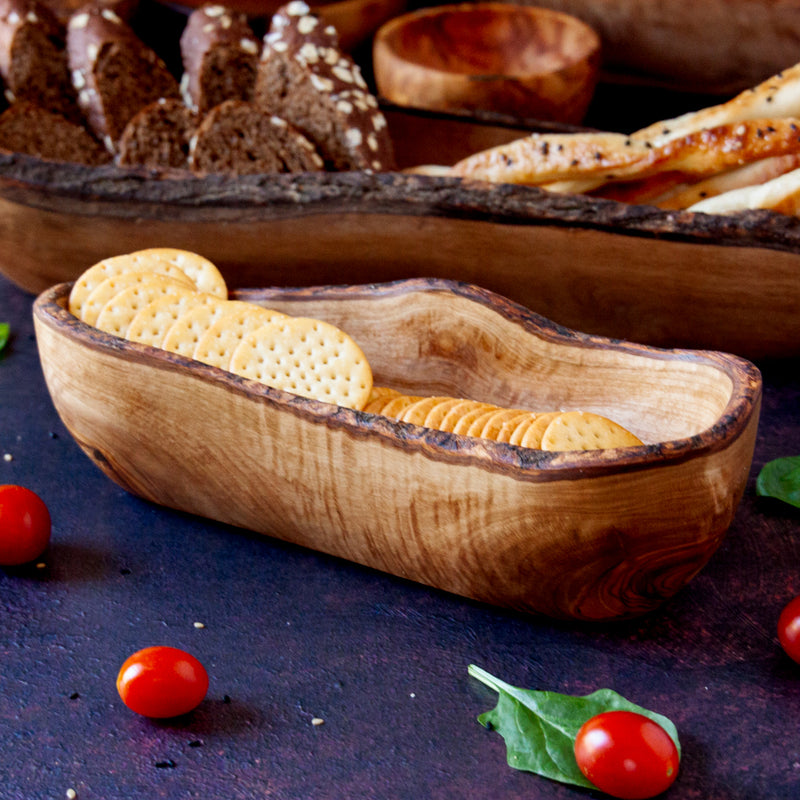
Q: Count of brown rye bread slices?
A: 7